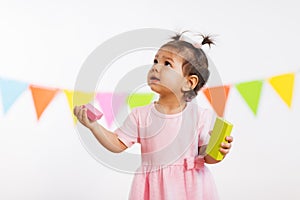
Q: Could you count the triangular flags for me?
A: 8